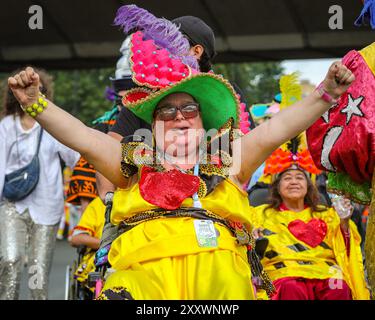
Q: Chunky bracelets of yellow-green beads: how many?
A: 1